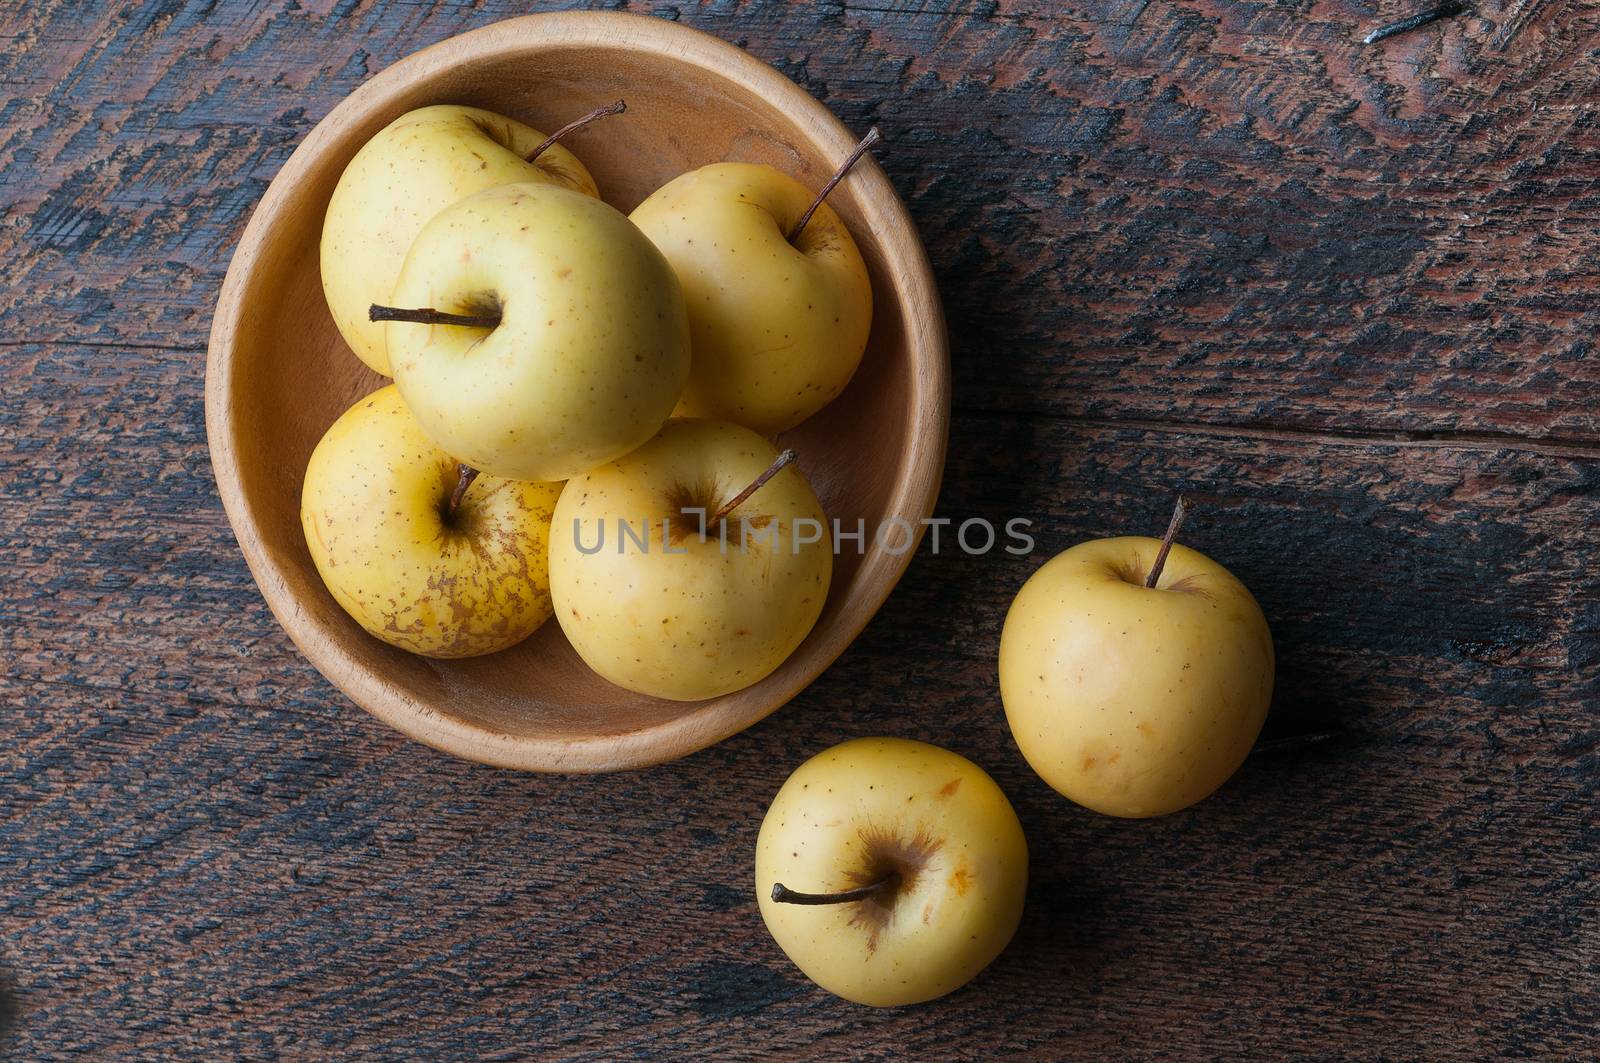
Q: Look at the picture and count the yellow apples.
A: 7